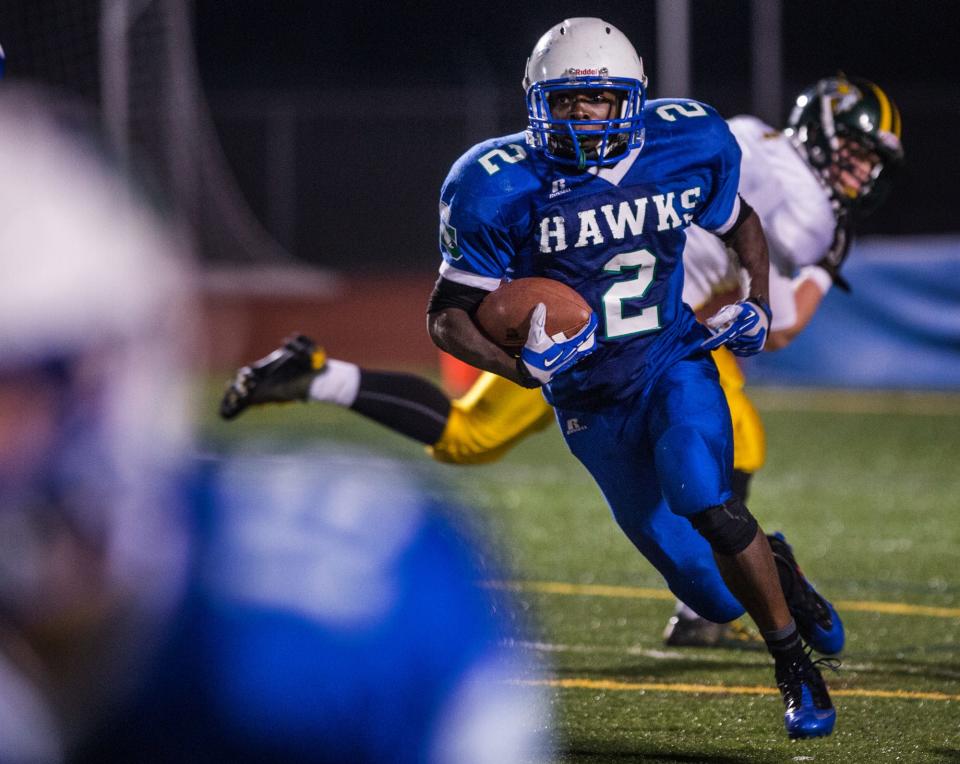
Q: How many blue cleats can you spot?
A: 2